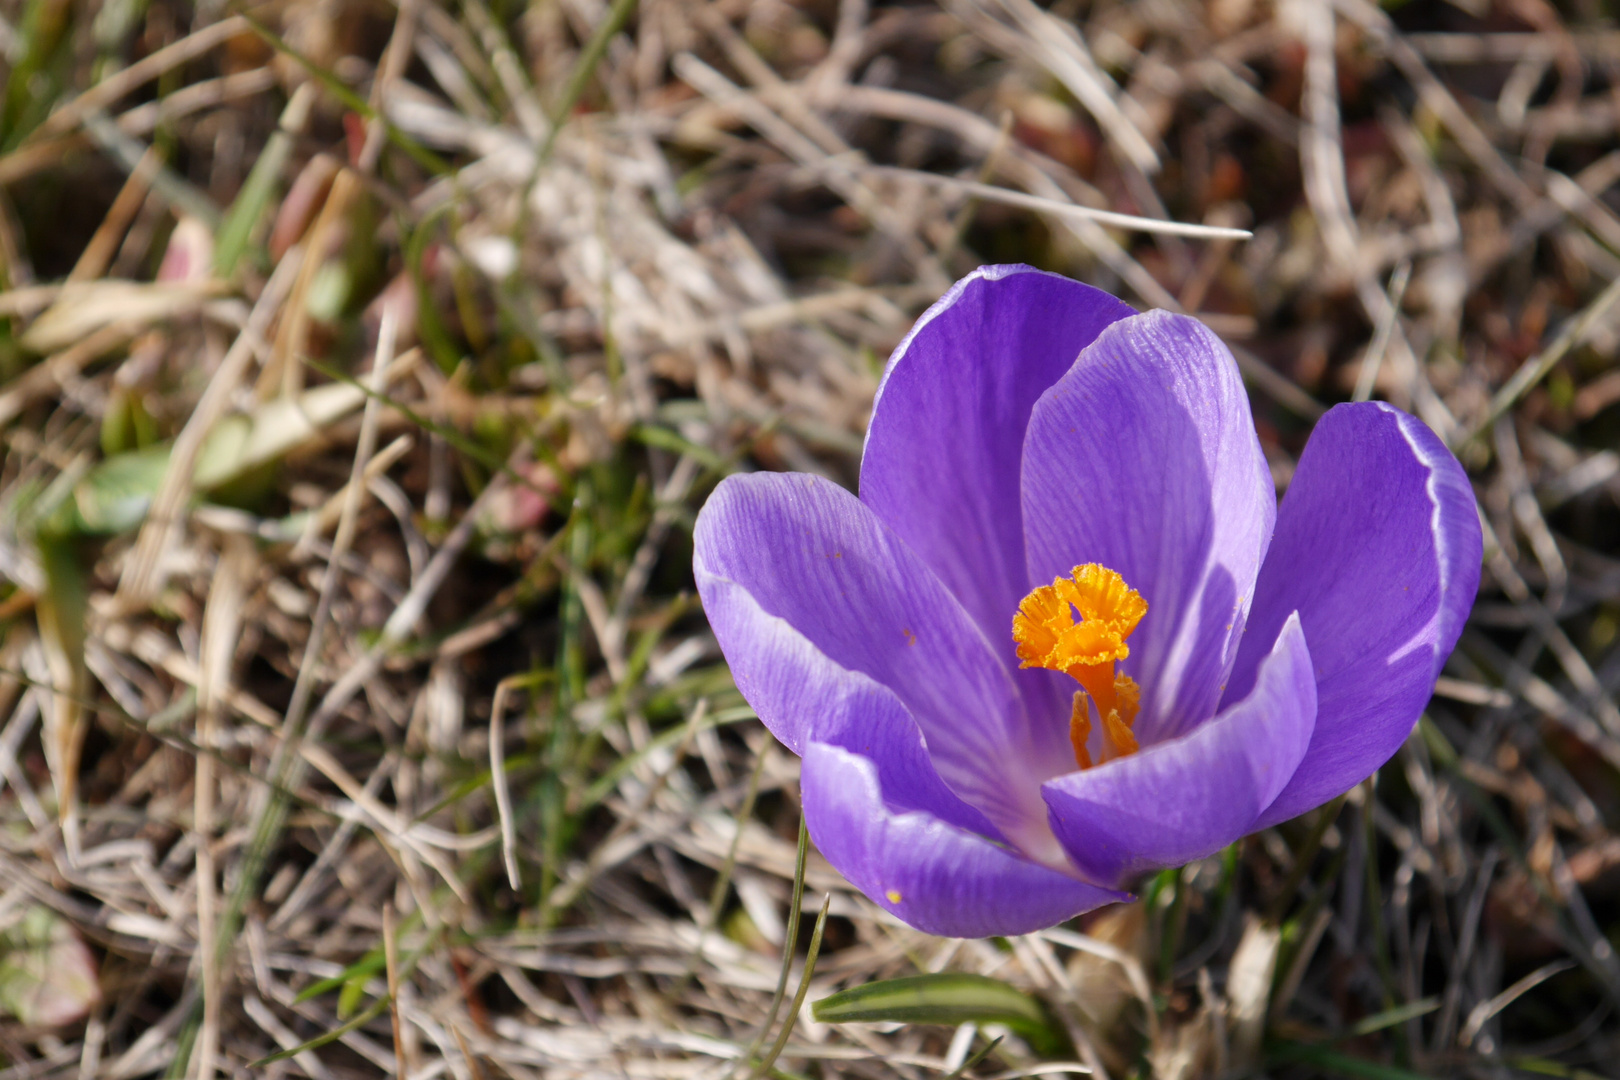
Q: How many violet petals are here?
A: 6